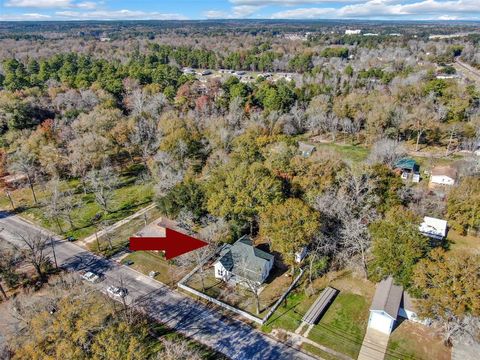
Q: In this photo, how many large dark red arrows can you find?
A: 1